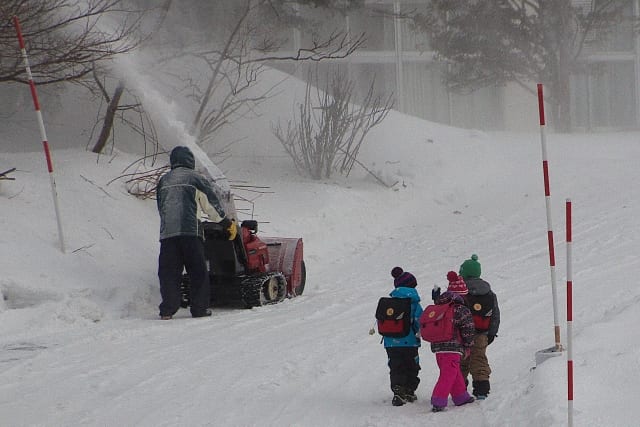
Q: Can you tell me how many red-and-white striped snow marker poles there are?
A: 3